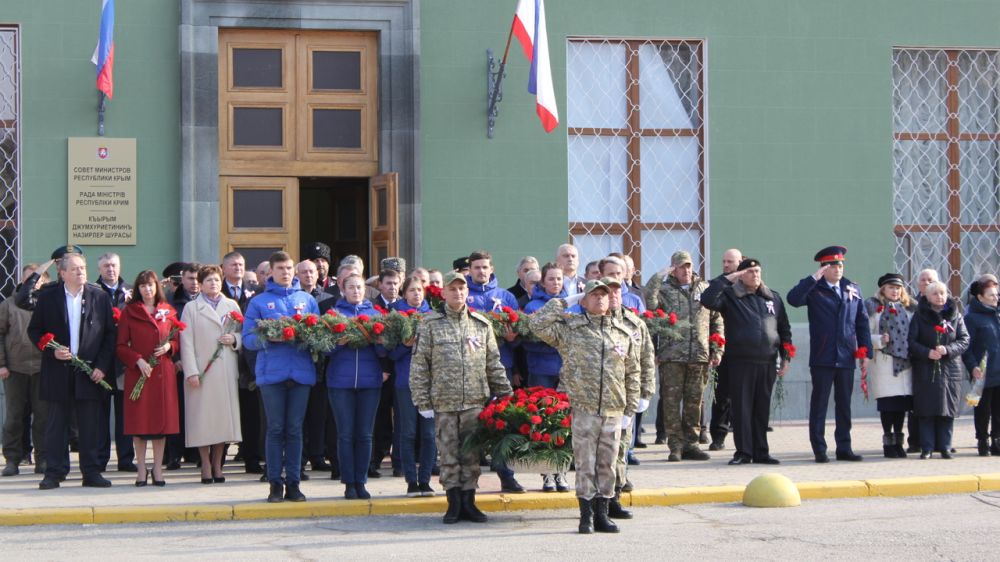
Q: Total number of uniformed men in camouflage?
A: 4